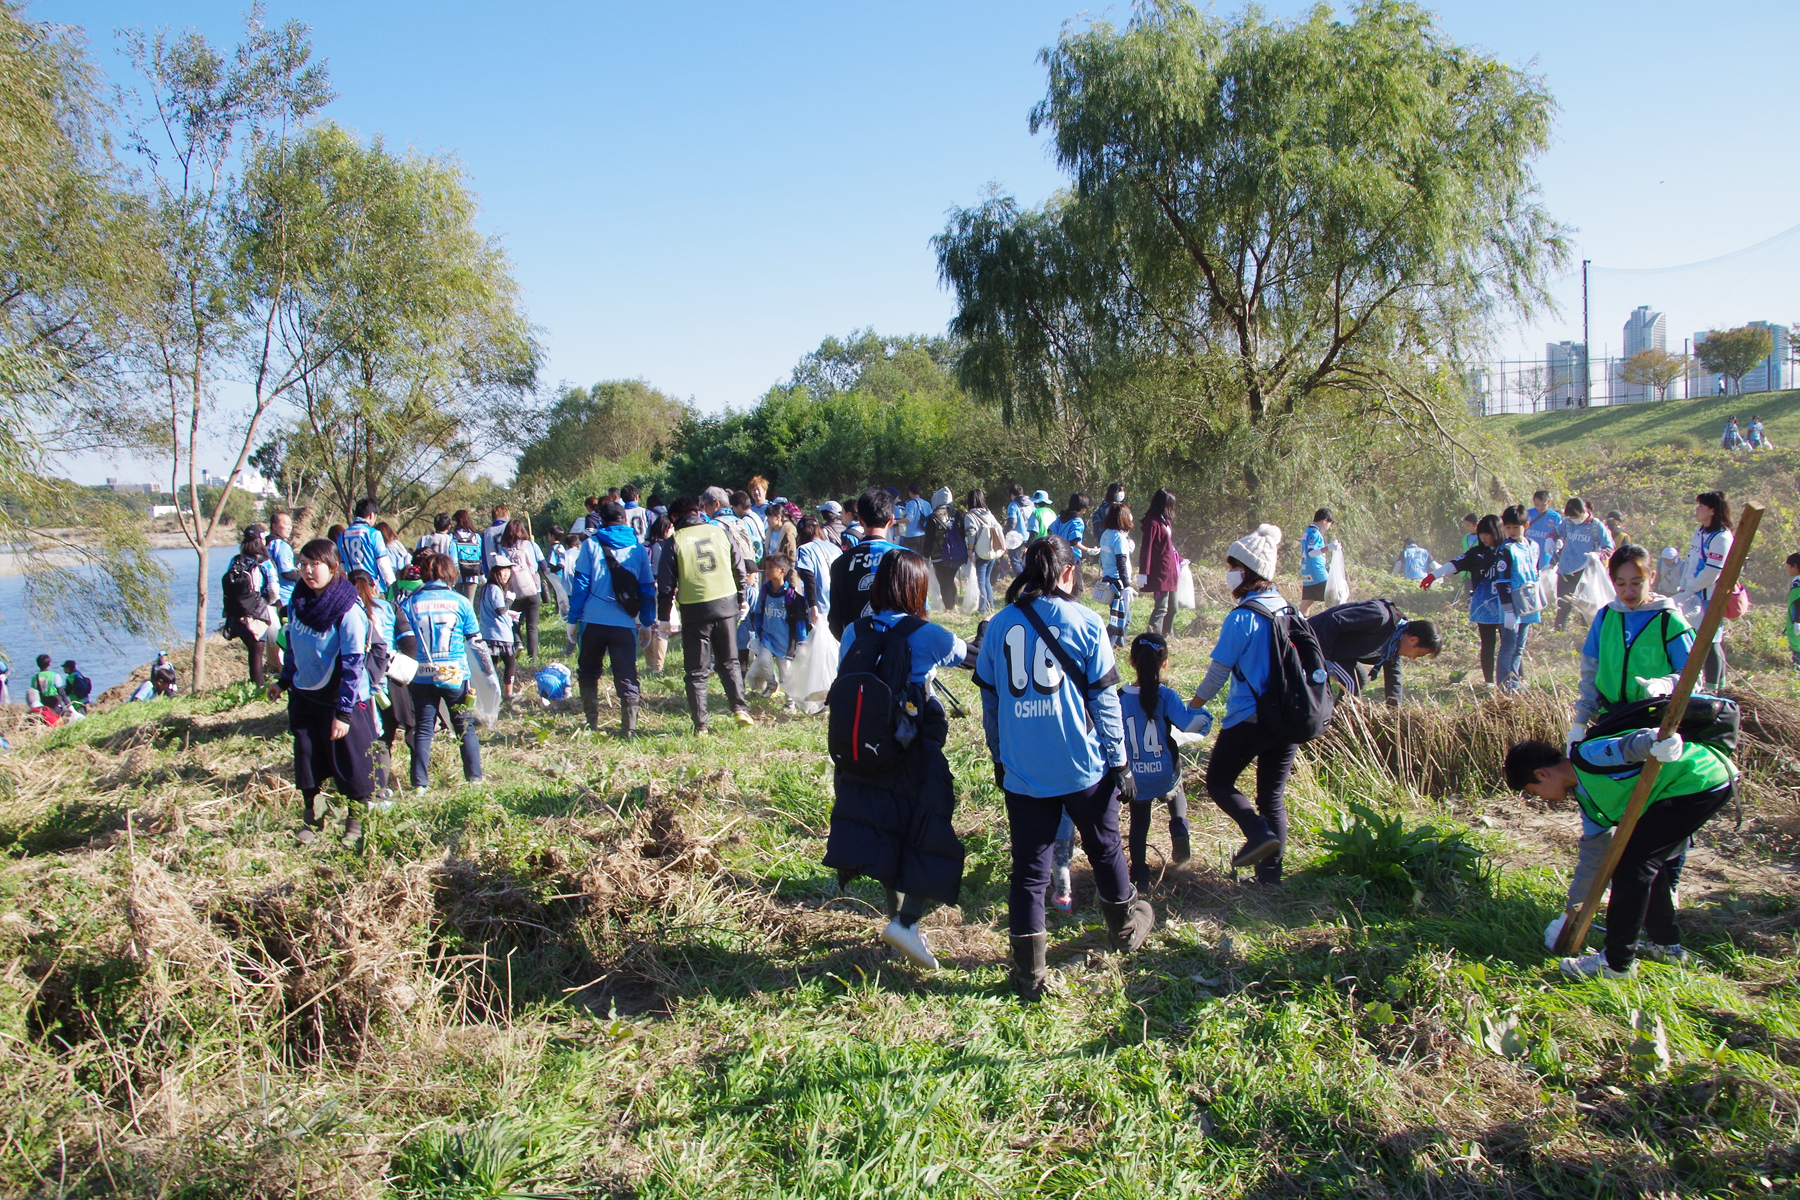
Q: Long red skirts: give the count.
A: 0